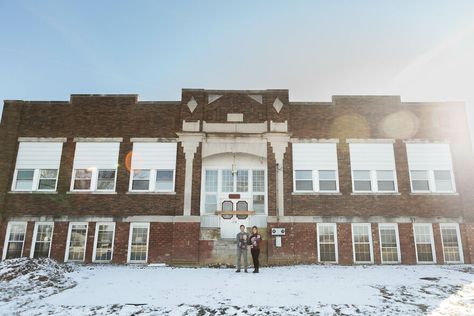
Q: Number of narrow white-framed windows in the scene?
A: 10